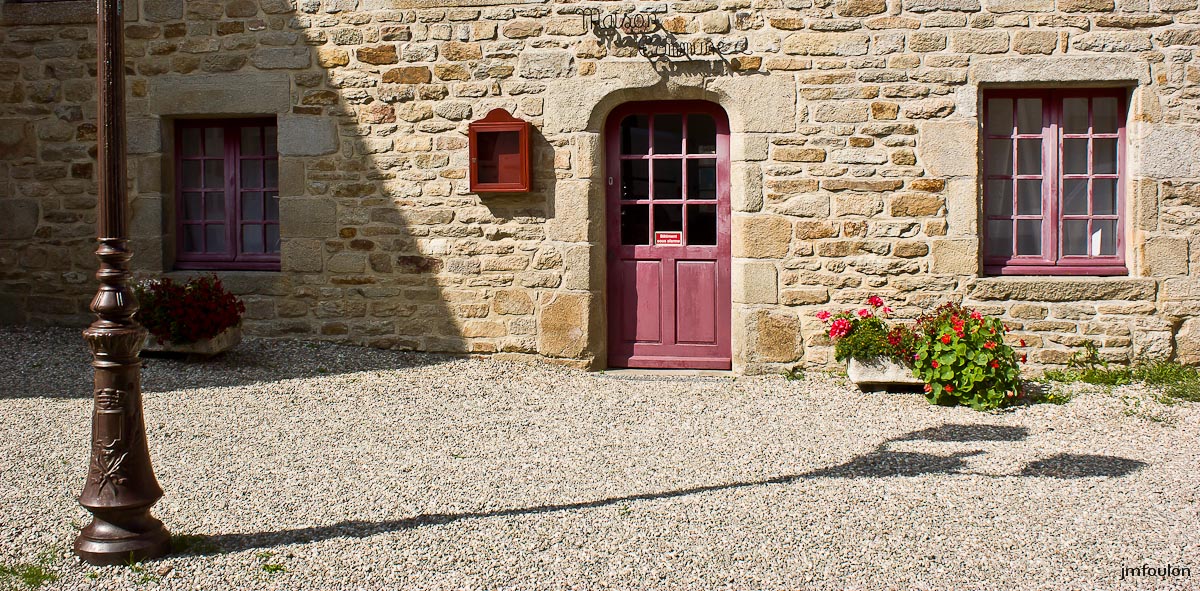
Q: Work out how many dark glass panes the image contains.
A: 9